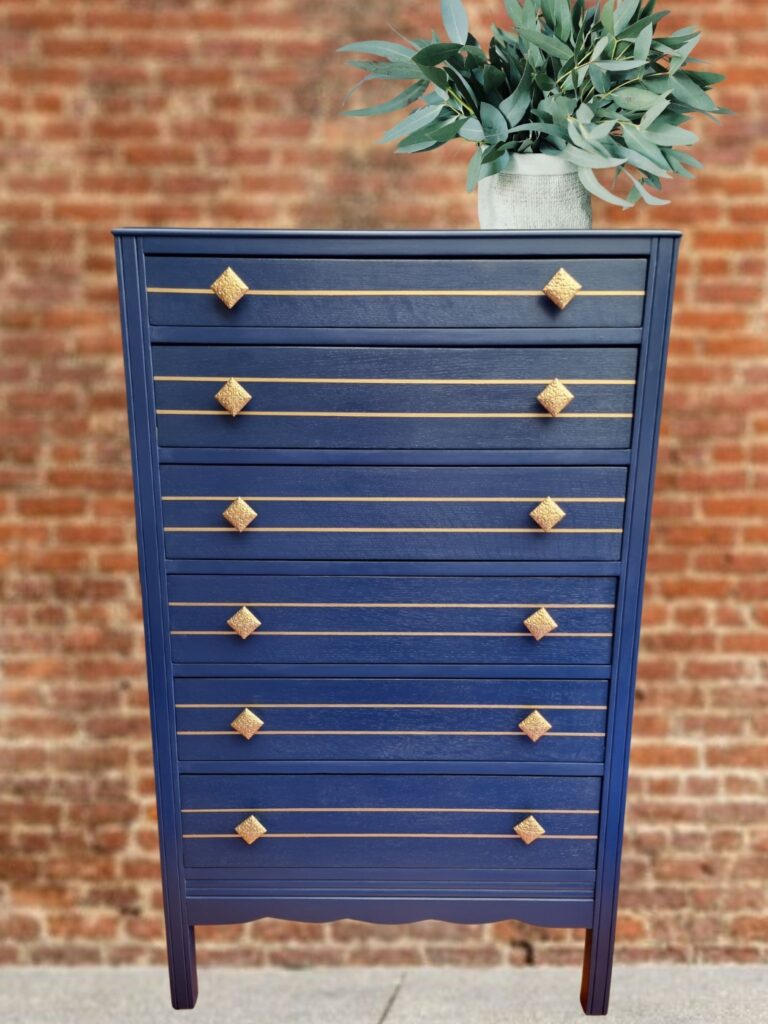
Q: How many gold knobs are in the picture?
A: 12